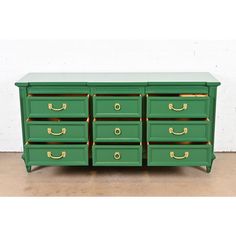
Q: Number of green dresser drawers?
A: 9